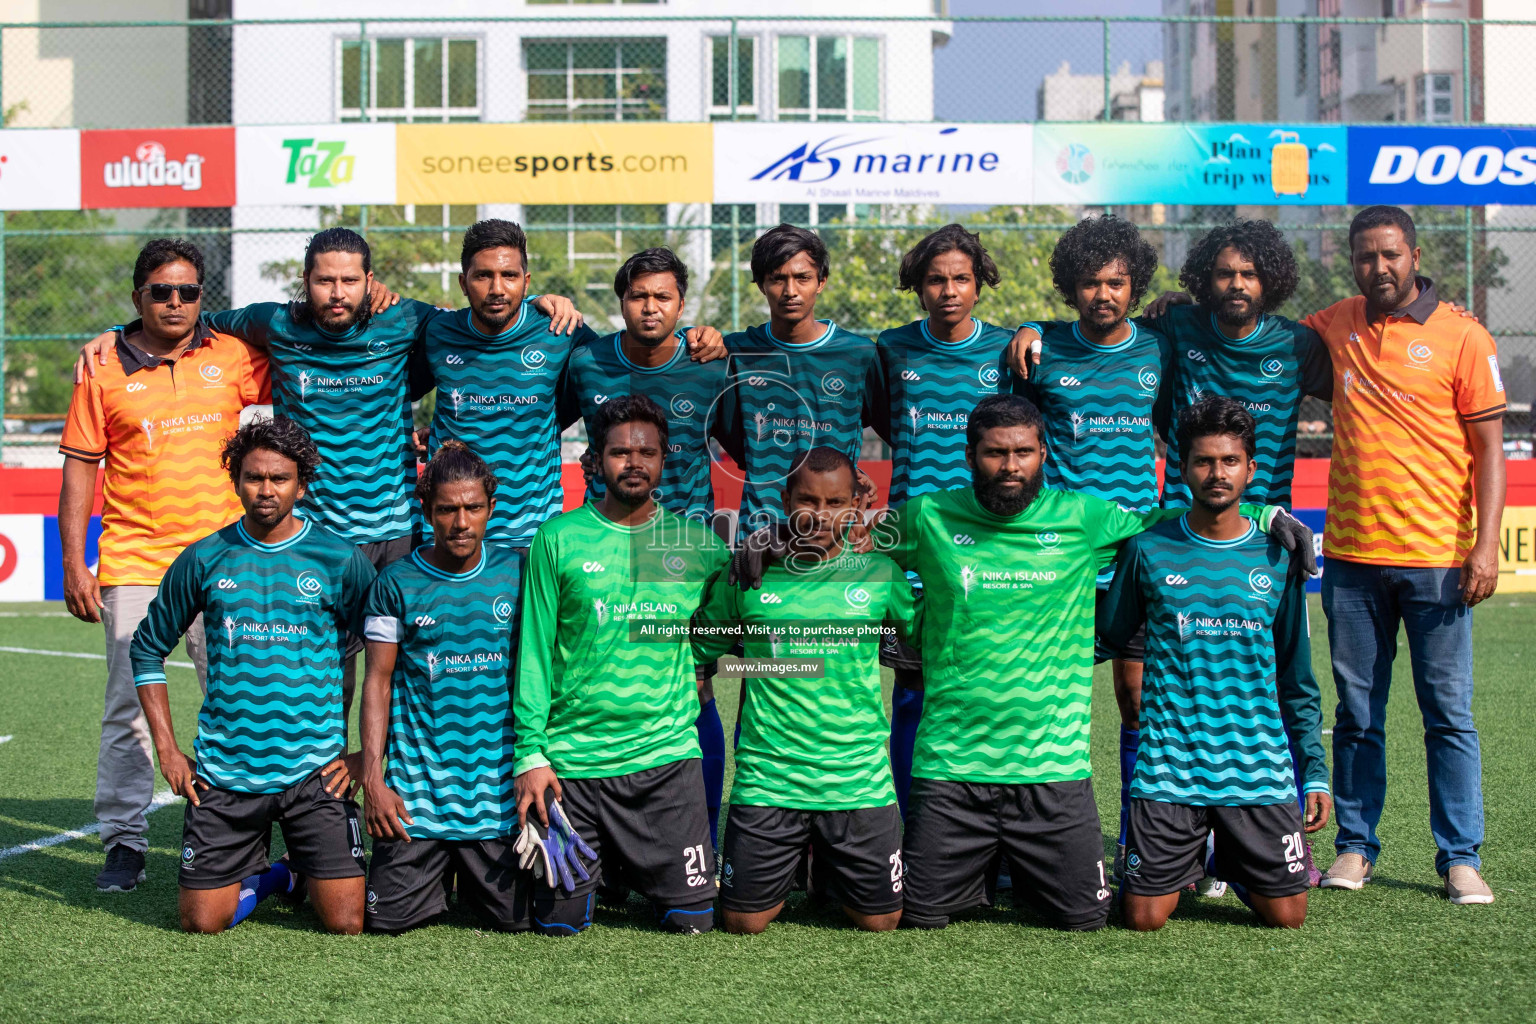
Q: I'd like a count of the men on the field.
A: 15